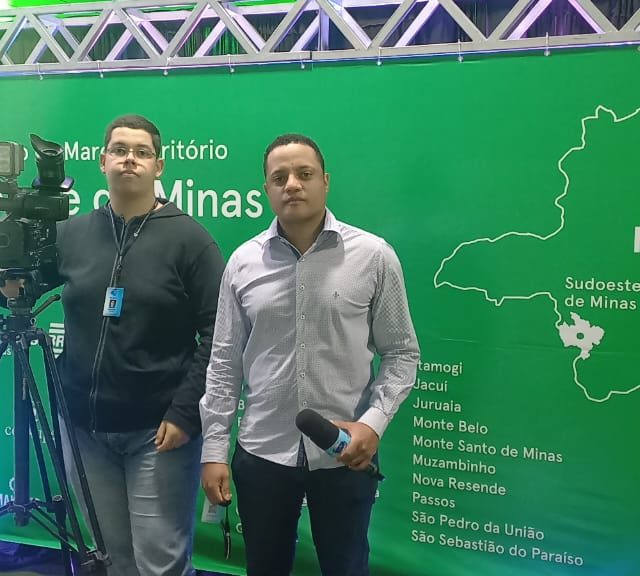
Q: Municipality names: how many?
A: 10